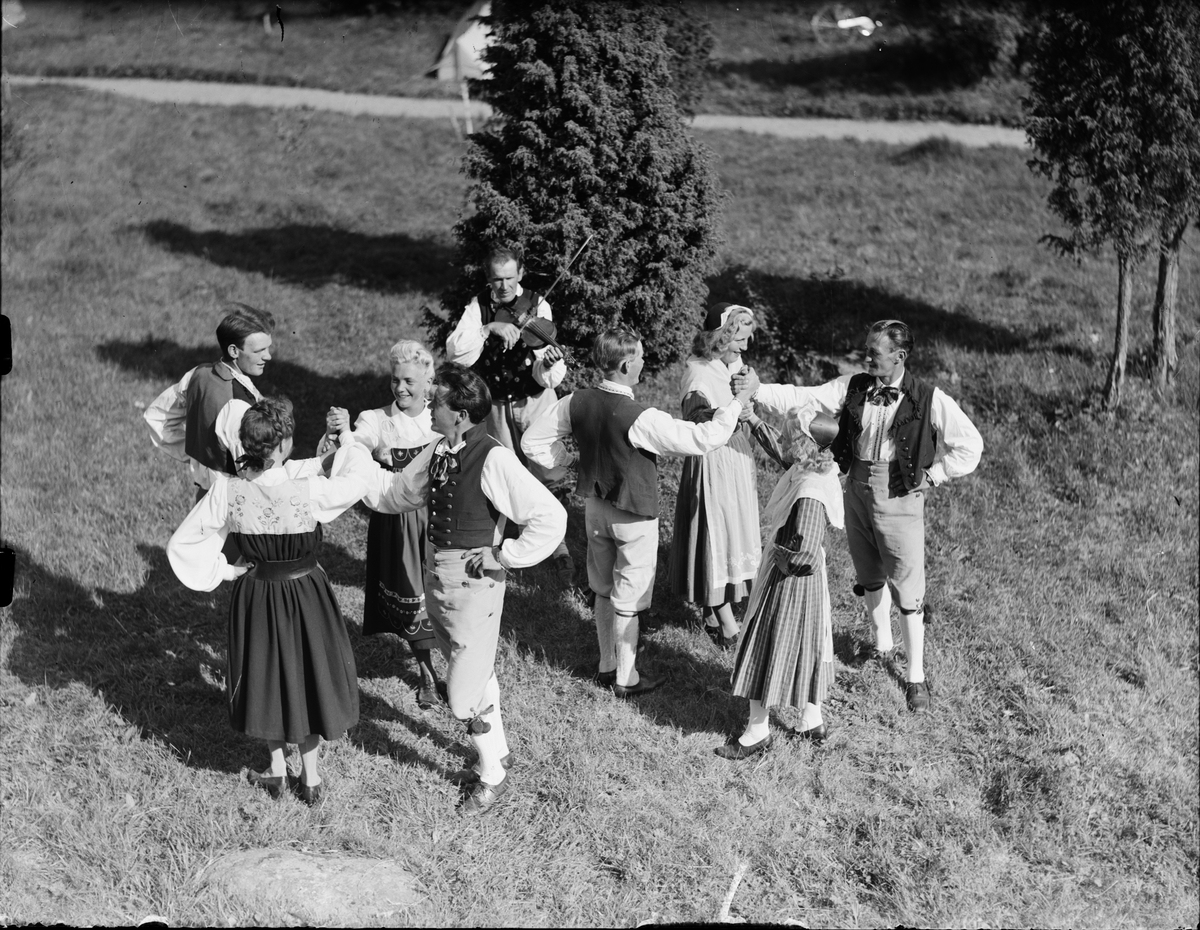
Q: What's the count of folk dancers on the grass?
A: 8